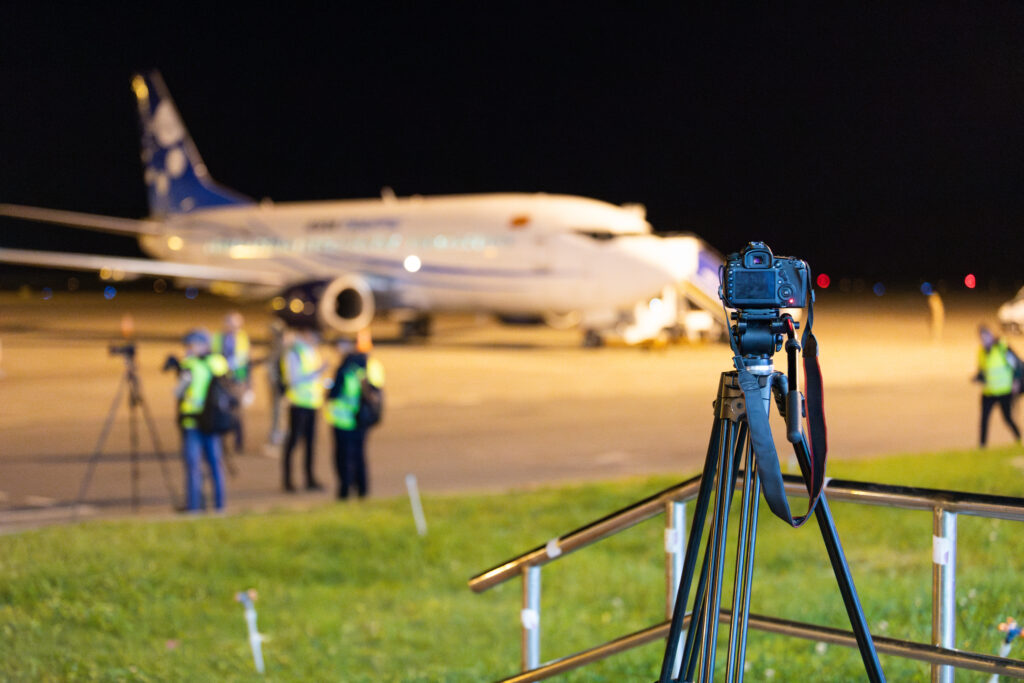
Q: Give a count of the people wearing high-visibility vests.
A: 5